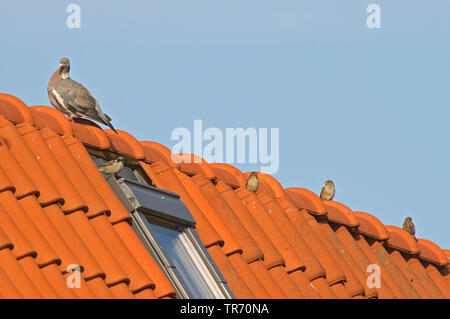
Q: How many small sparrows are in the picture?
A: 4